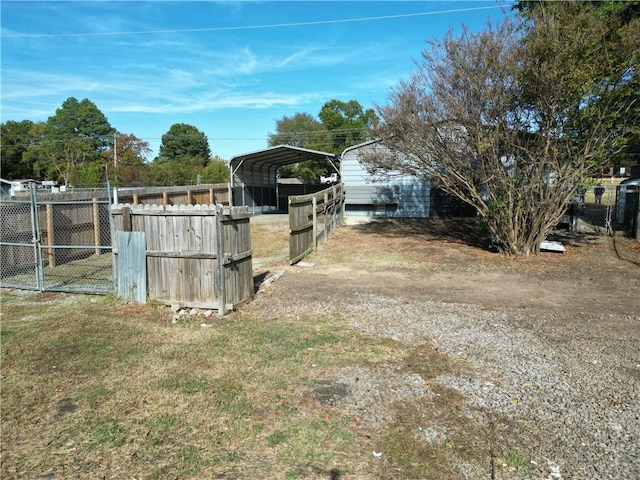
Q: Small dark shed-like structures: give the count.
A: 1